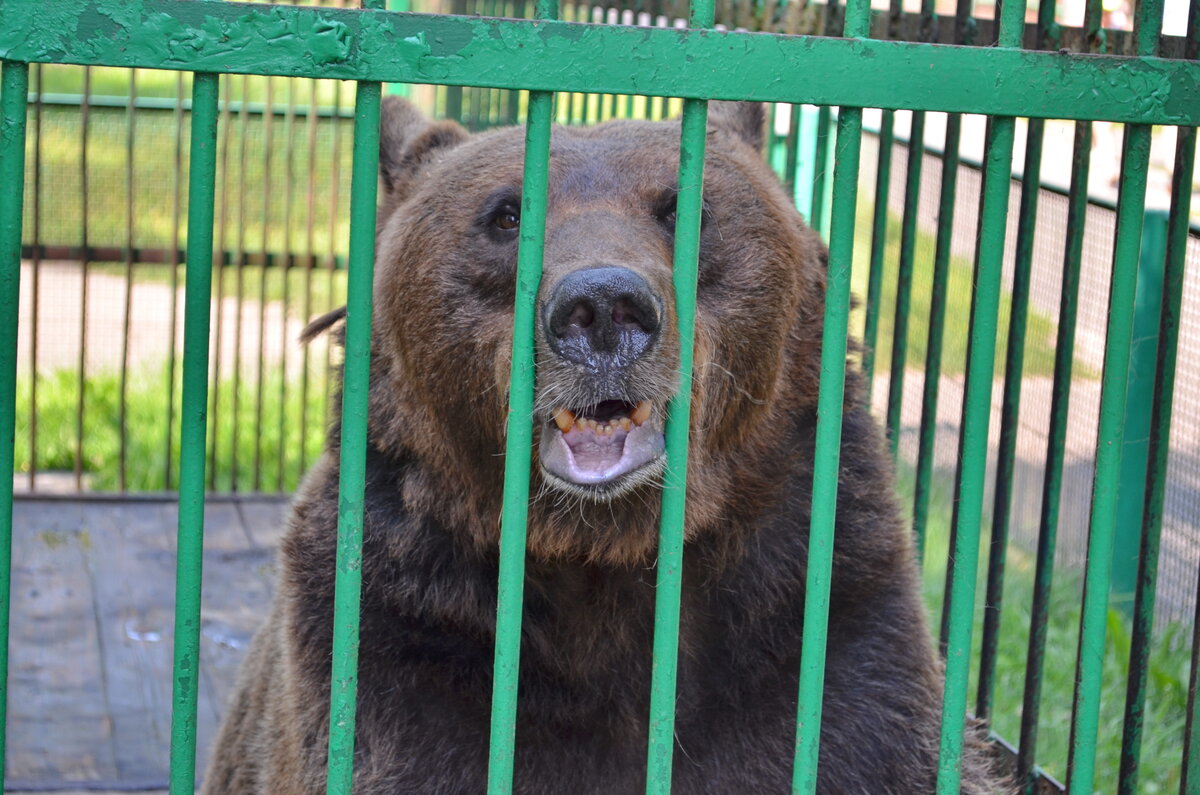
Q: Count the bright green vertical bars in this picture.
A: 8